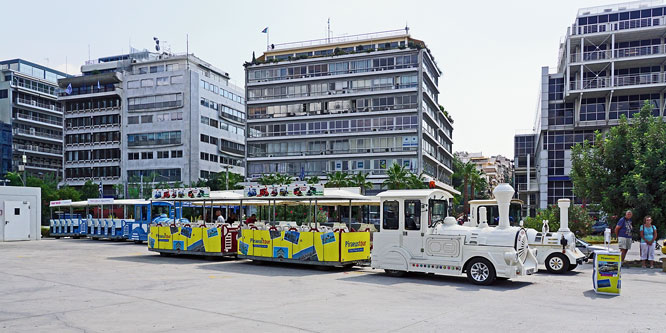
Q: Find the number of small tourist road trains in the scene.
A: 3